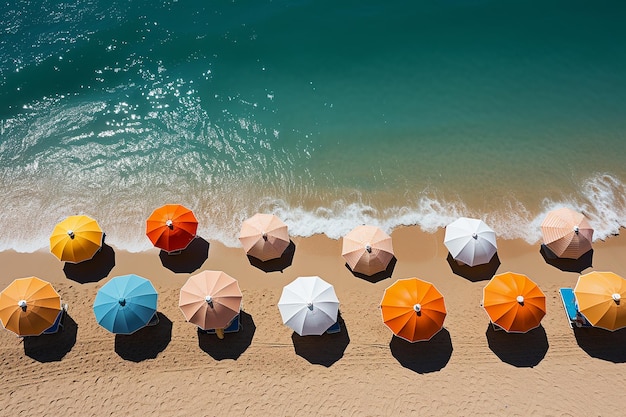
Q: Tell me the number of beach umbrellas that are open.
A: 13